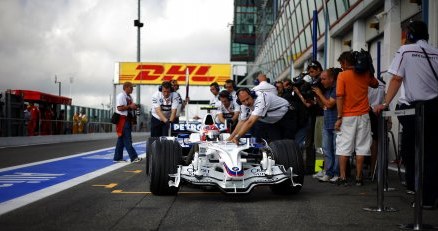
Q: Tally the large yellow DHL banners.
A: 1